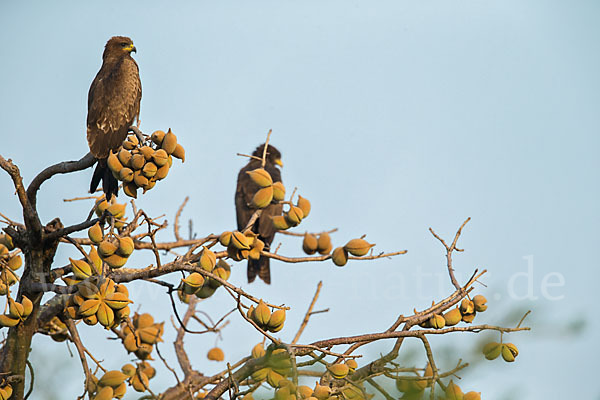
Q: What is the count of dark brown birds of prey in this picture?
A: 2